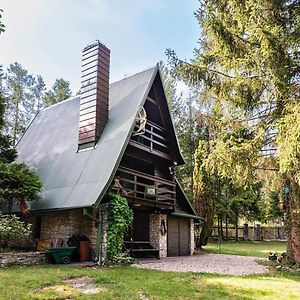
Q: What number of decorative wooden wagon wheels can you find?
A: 1